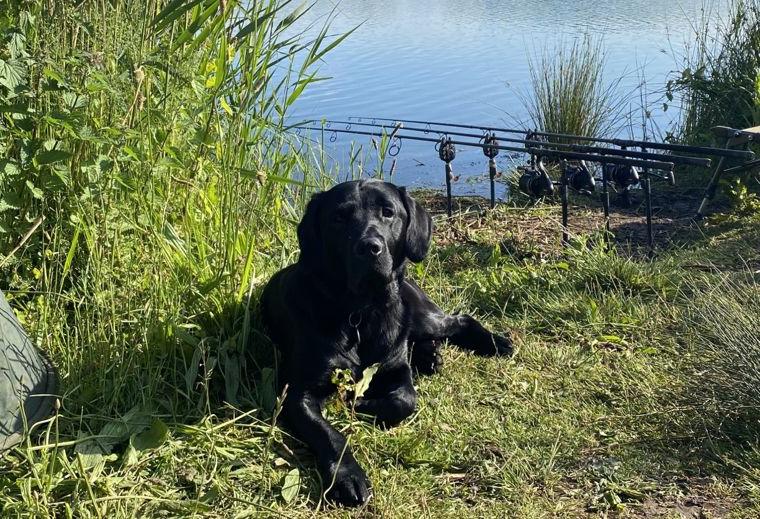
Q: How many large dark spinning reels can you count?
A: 3